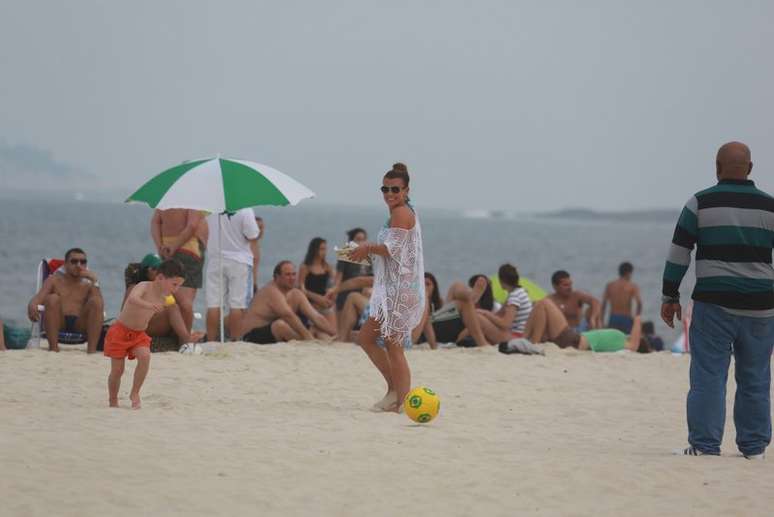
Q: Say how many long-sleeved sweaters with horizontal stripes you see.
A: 1